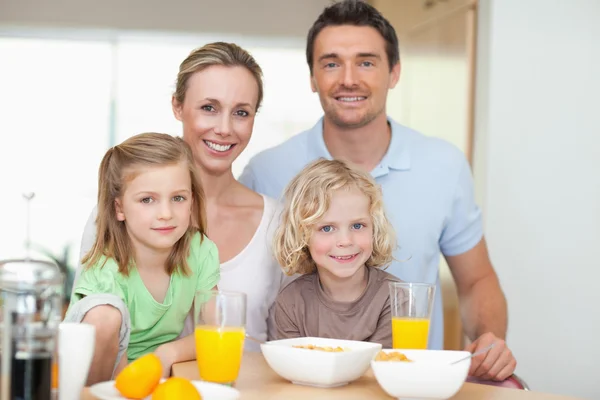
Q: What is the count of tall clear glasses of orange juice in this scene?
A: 2